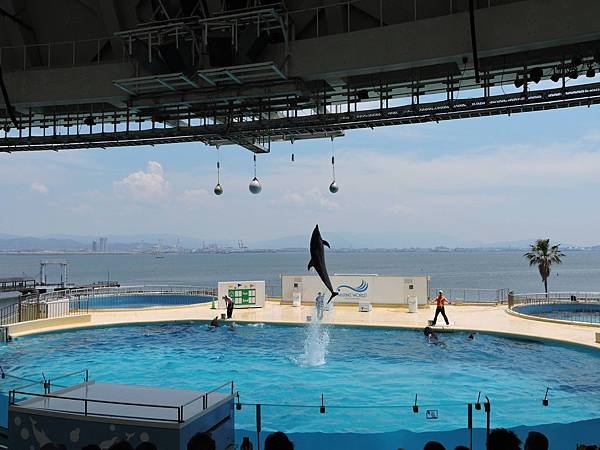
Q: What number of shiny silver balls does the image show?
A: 3